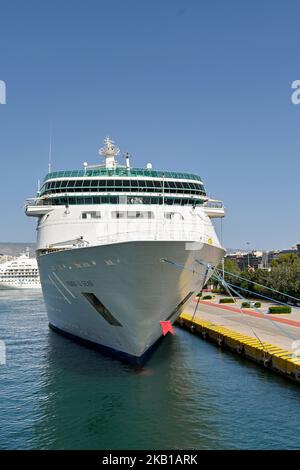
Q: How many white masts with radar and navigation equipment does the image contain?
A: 1